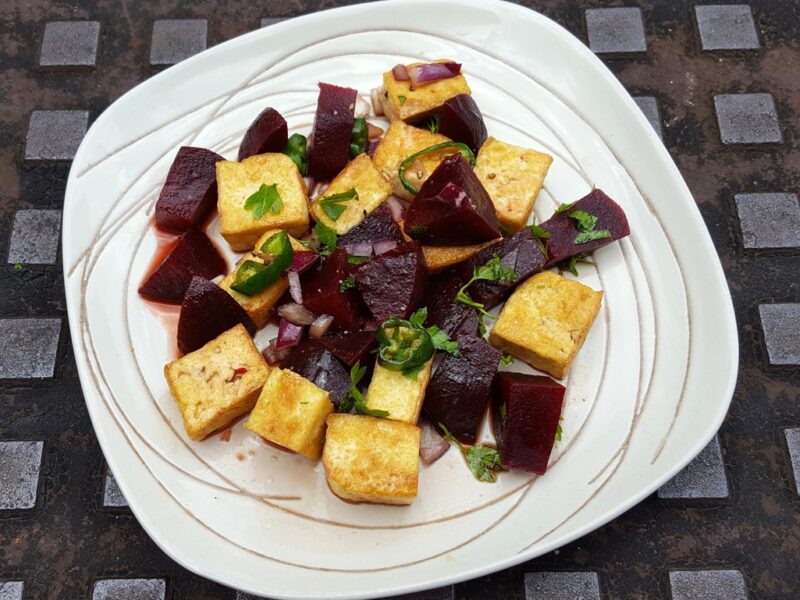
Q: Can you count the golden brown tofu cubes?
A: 12